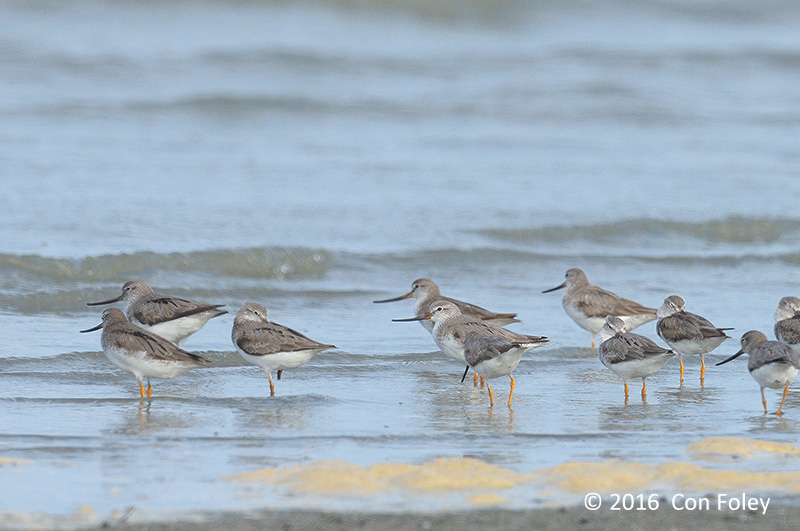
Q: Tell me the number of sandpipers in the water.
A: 11